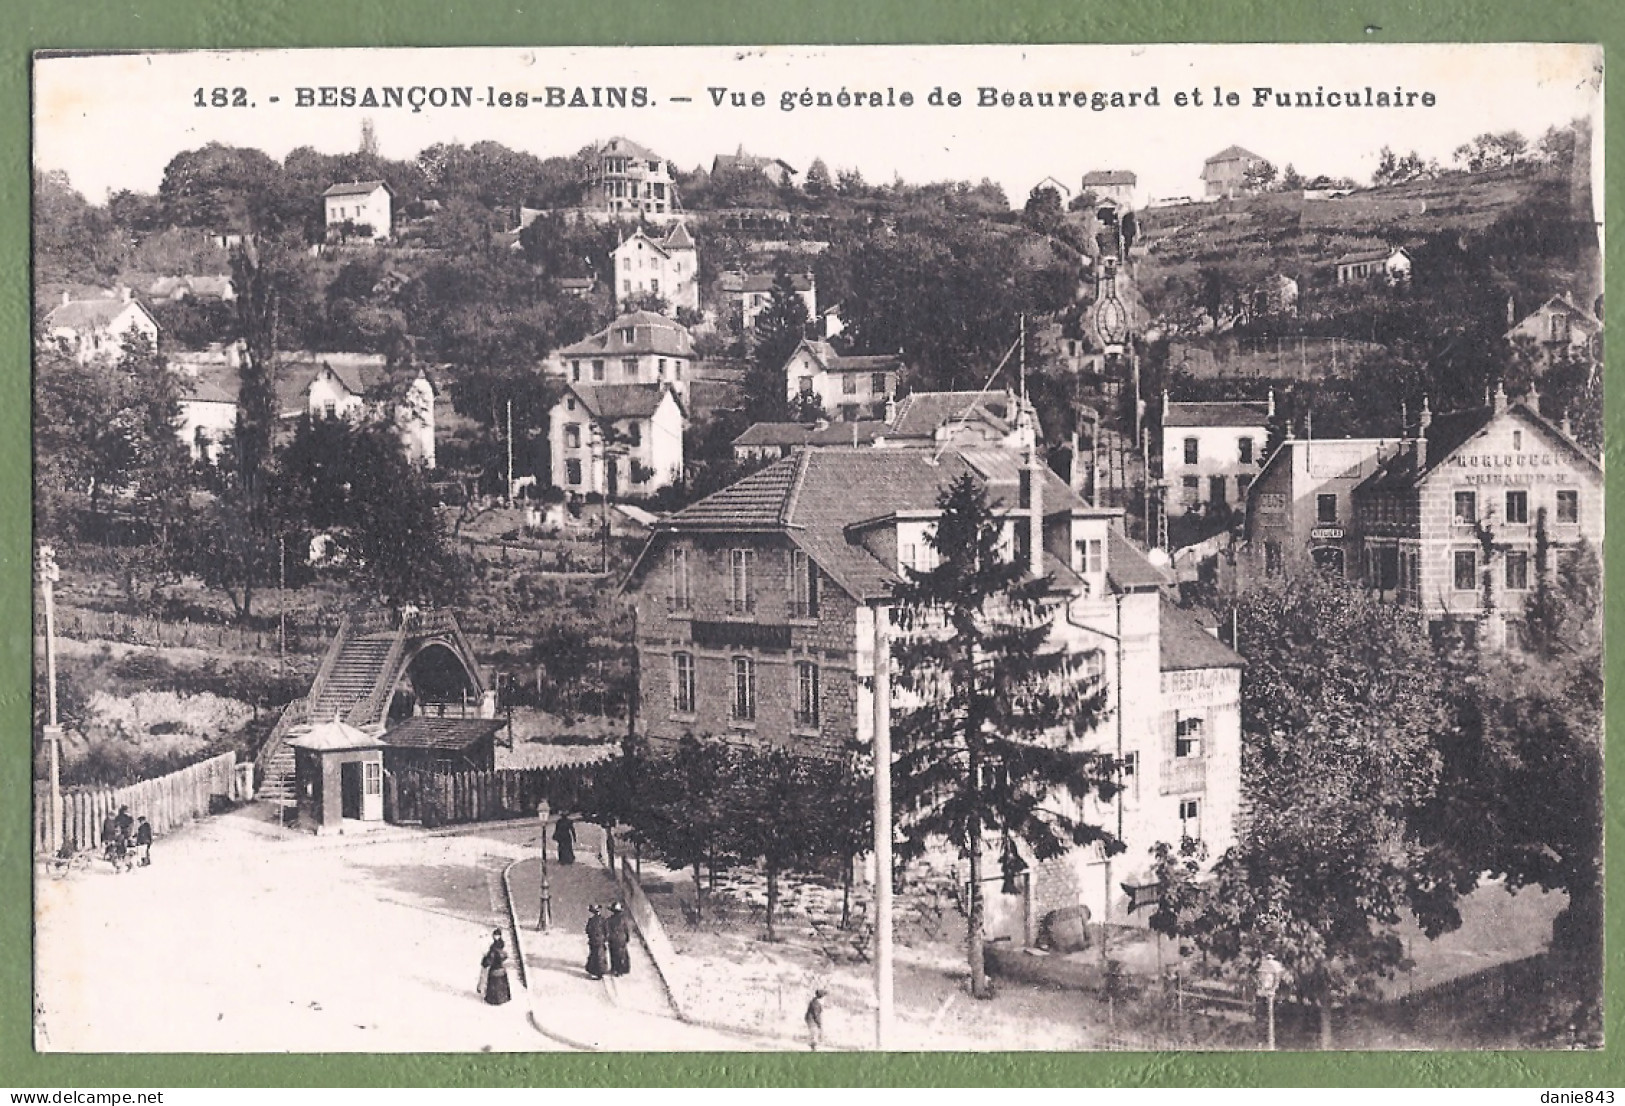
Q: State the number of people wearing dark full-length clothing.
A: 4